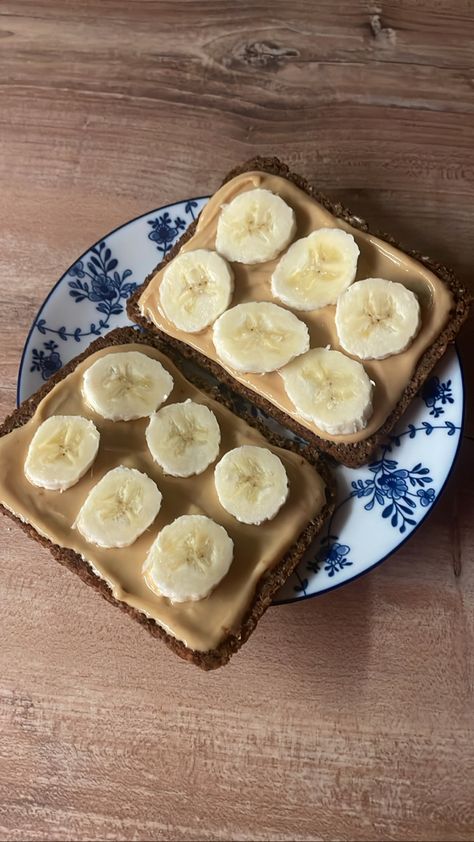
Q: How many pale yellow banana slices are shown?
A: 12